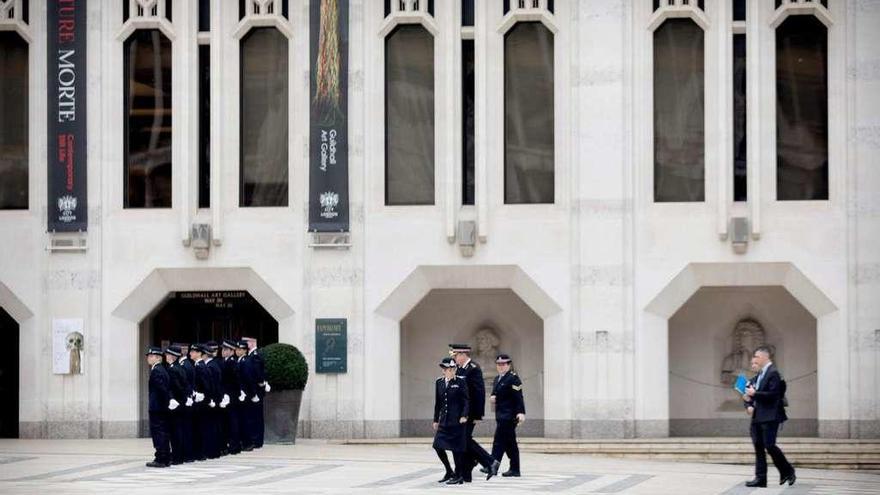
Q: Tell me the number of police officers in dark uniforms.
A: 12